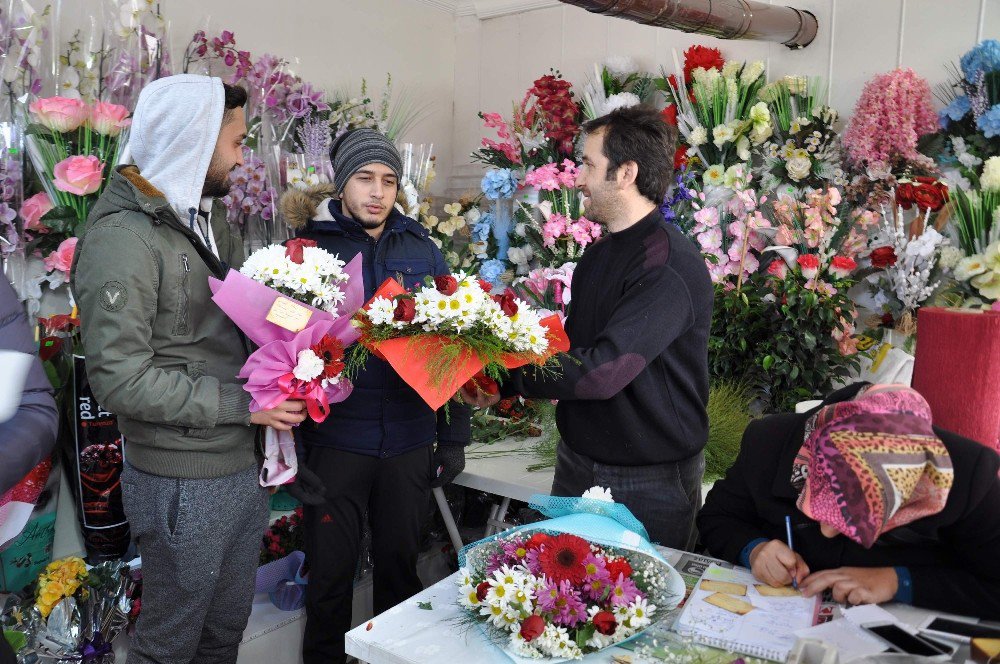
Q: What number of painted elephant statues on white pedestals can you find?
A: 0